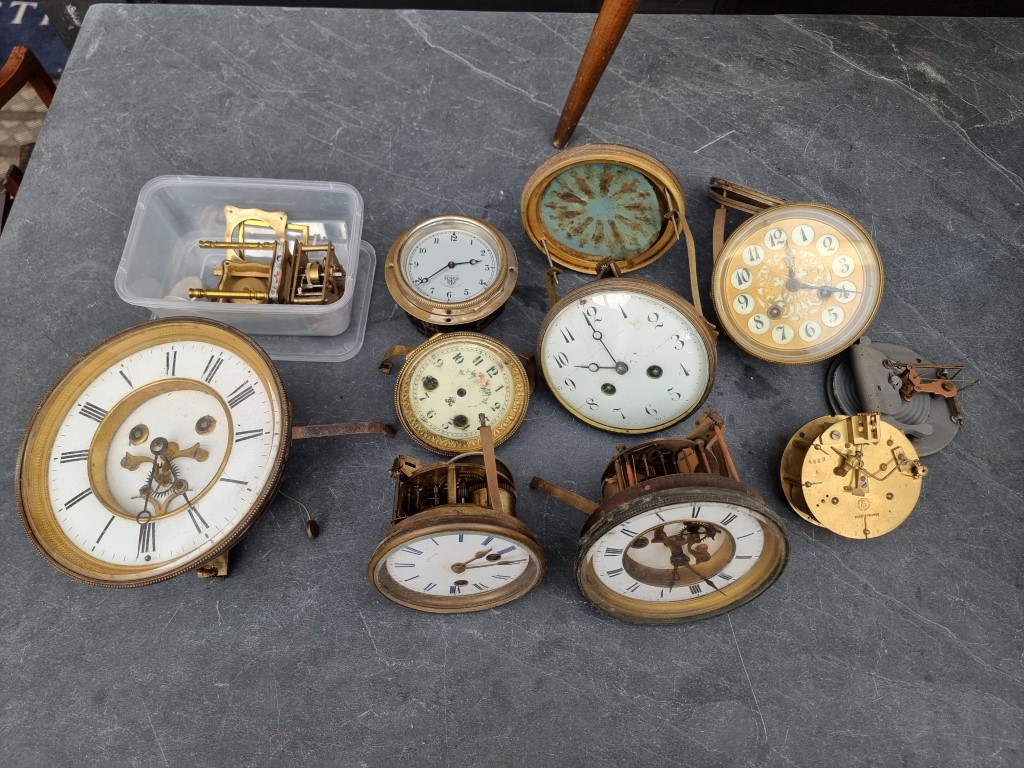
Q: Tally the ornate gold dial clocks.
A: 1